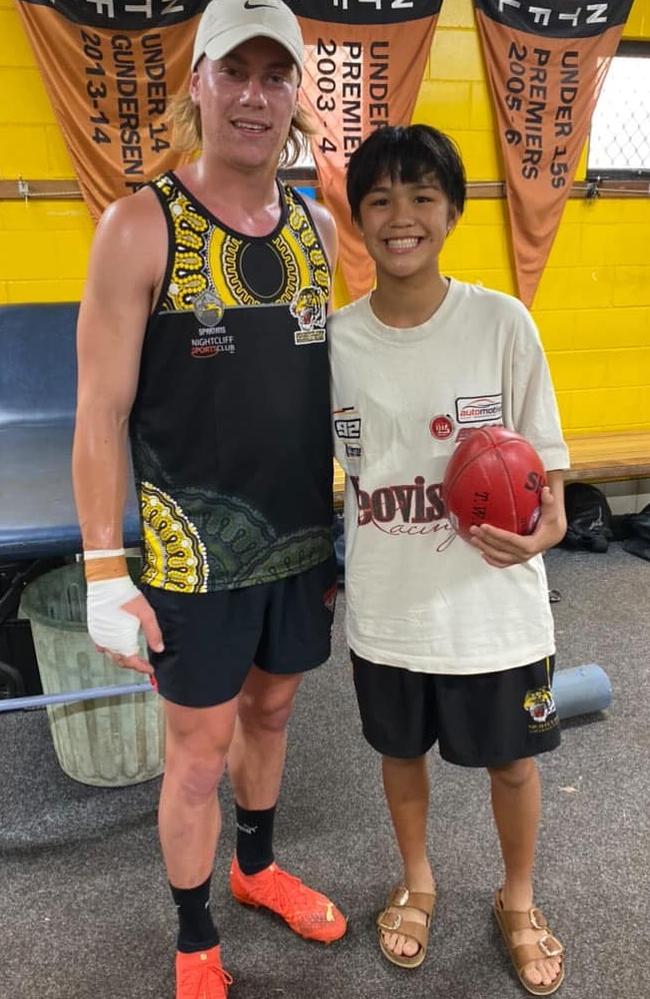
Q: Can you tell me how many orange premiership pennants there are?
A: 3